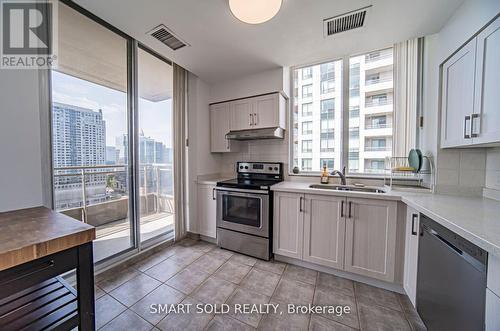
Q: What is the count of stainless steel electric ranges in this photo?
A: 1